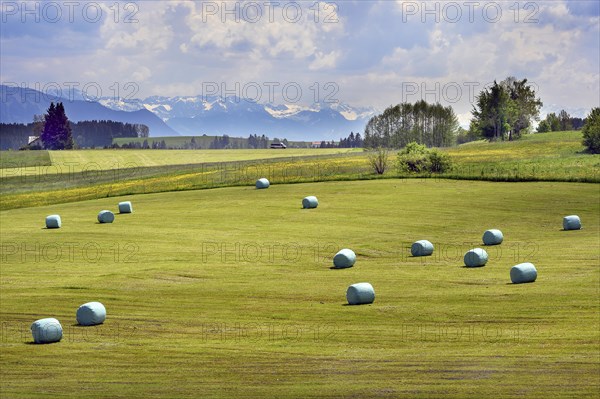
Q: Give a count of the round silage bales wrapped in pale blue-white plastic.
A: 14